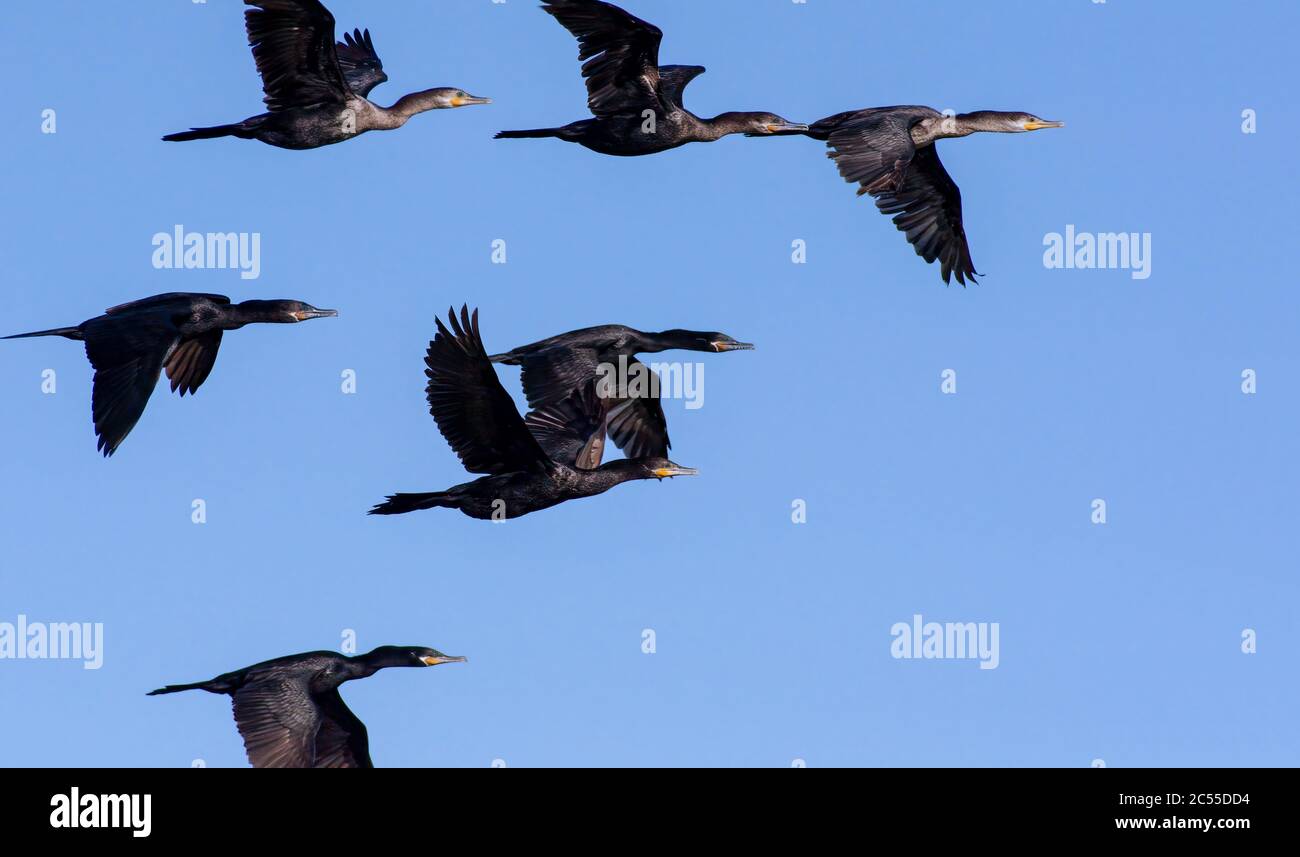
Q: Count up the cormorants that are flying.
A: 7